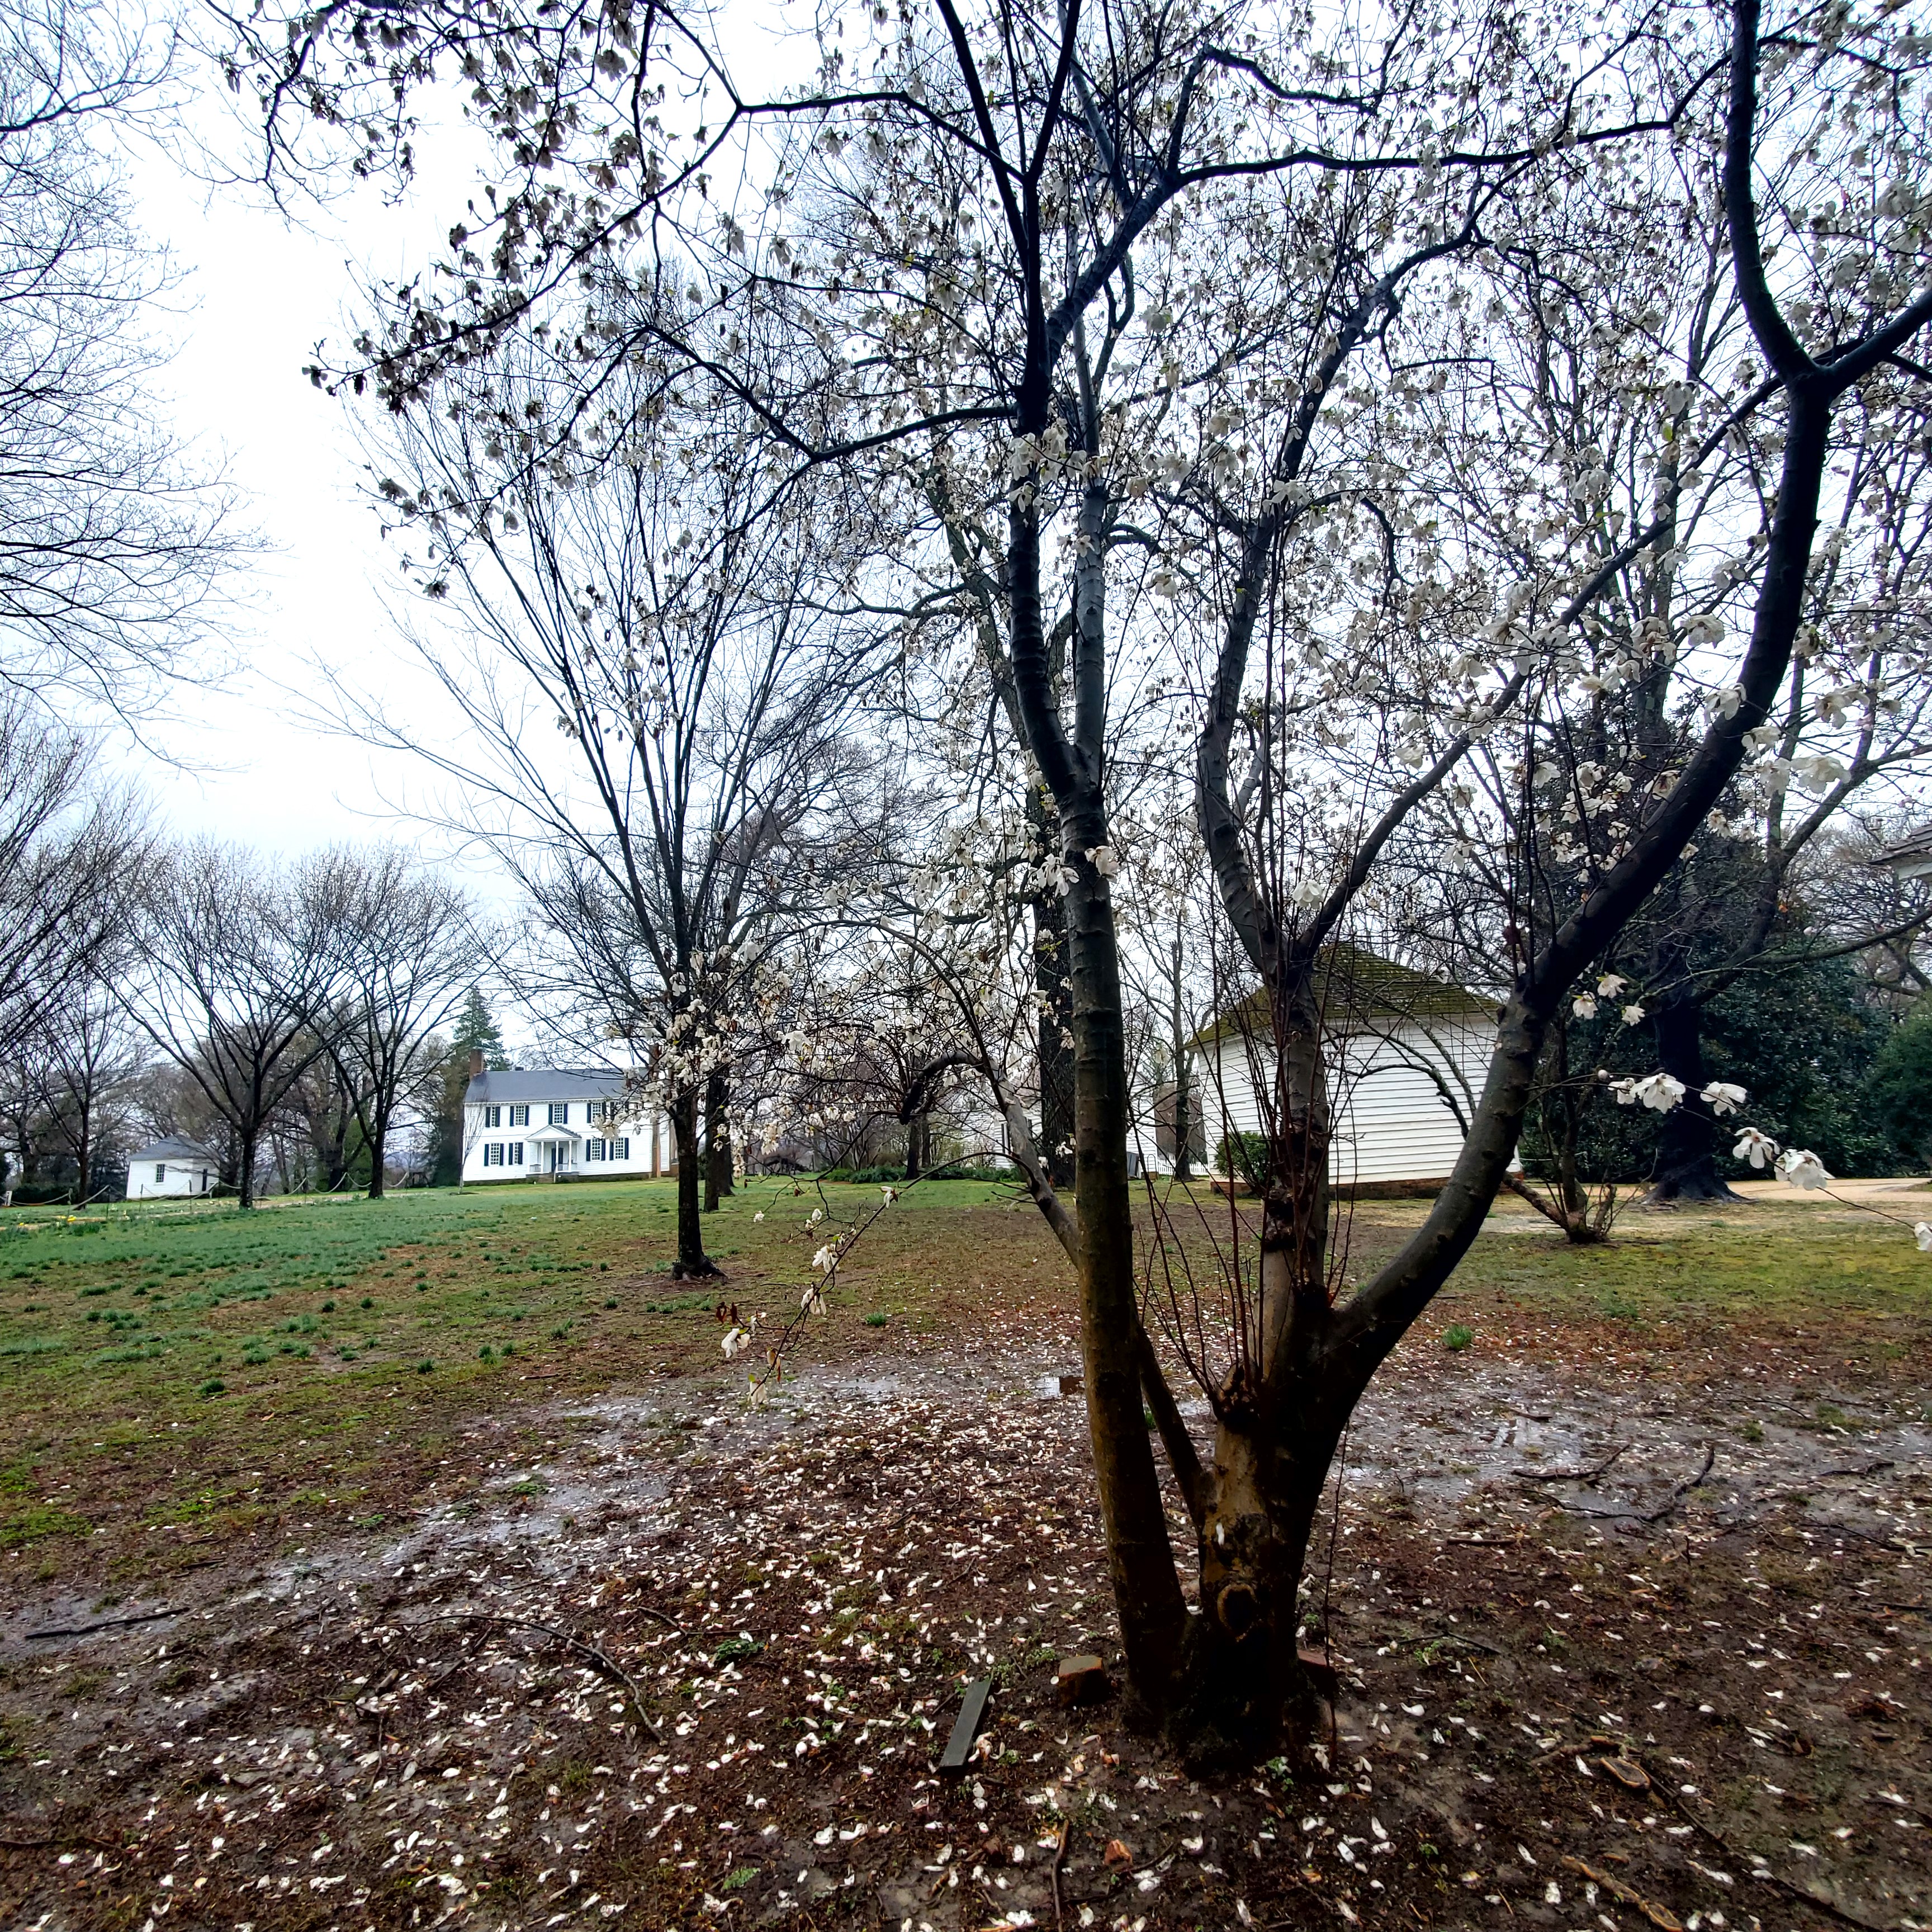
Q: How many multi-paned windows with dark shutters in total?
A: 9